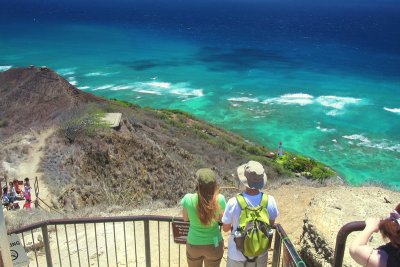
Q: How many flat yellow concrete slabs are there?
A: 1